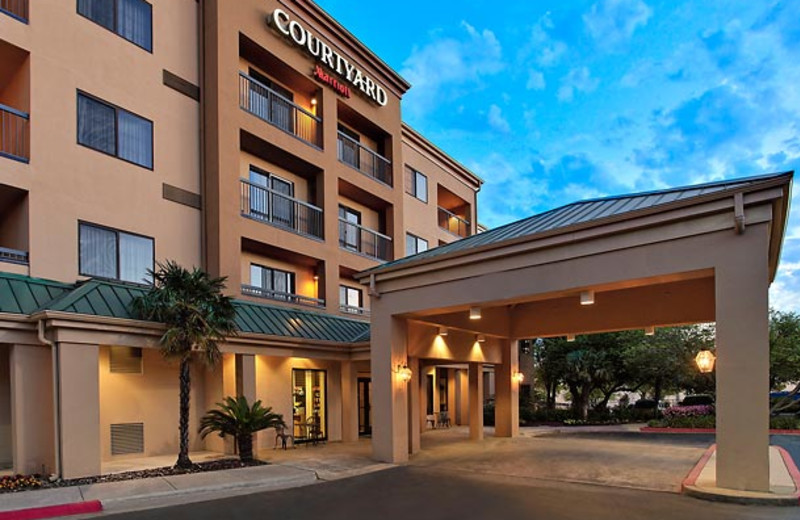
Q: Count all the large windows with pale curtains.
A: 3